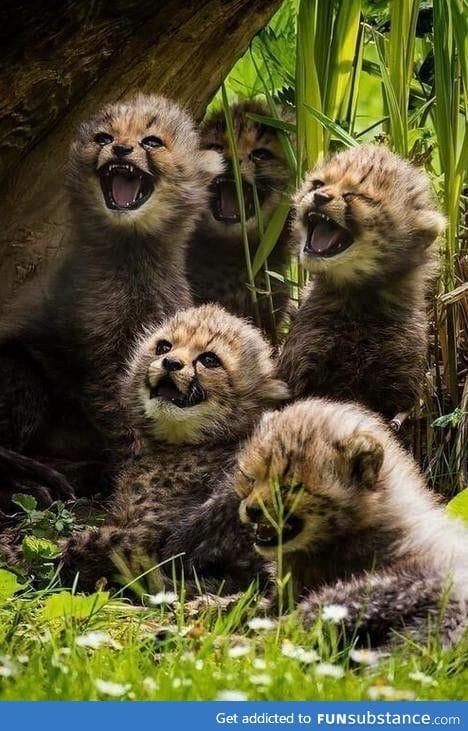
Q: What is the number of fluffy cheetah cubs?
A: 5